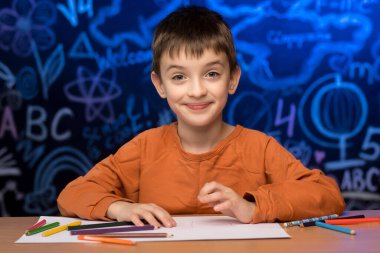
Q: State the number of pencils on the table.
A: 11